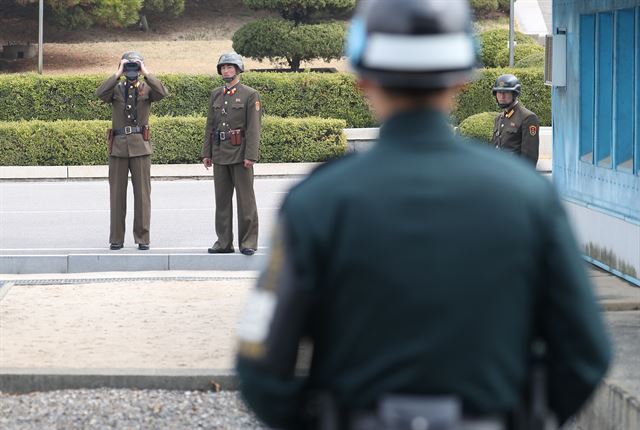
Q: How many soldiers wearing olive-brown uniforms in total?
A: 3